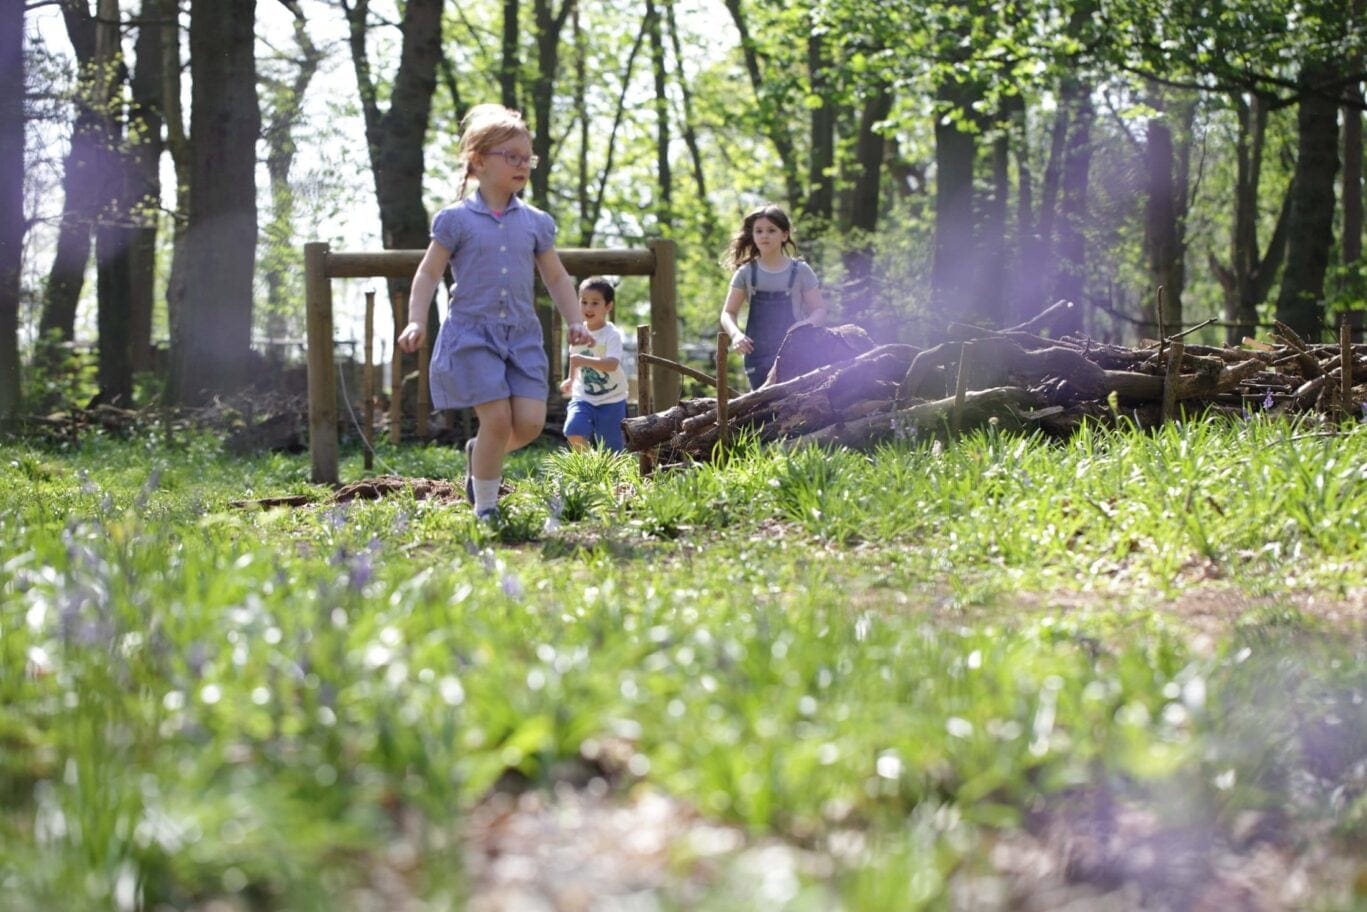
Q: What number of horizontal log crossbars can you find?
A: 1